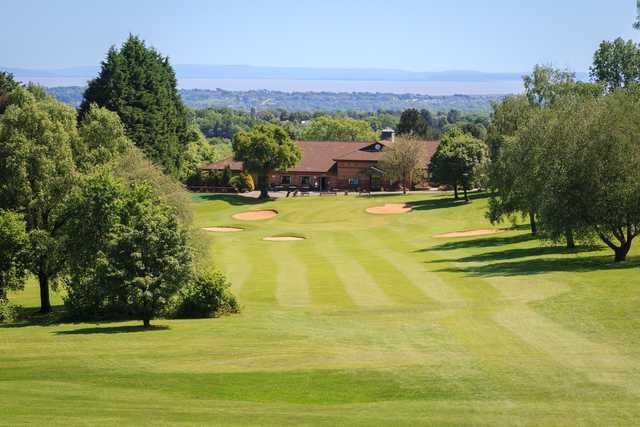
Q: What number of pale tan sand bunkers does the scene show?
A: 5